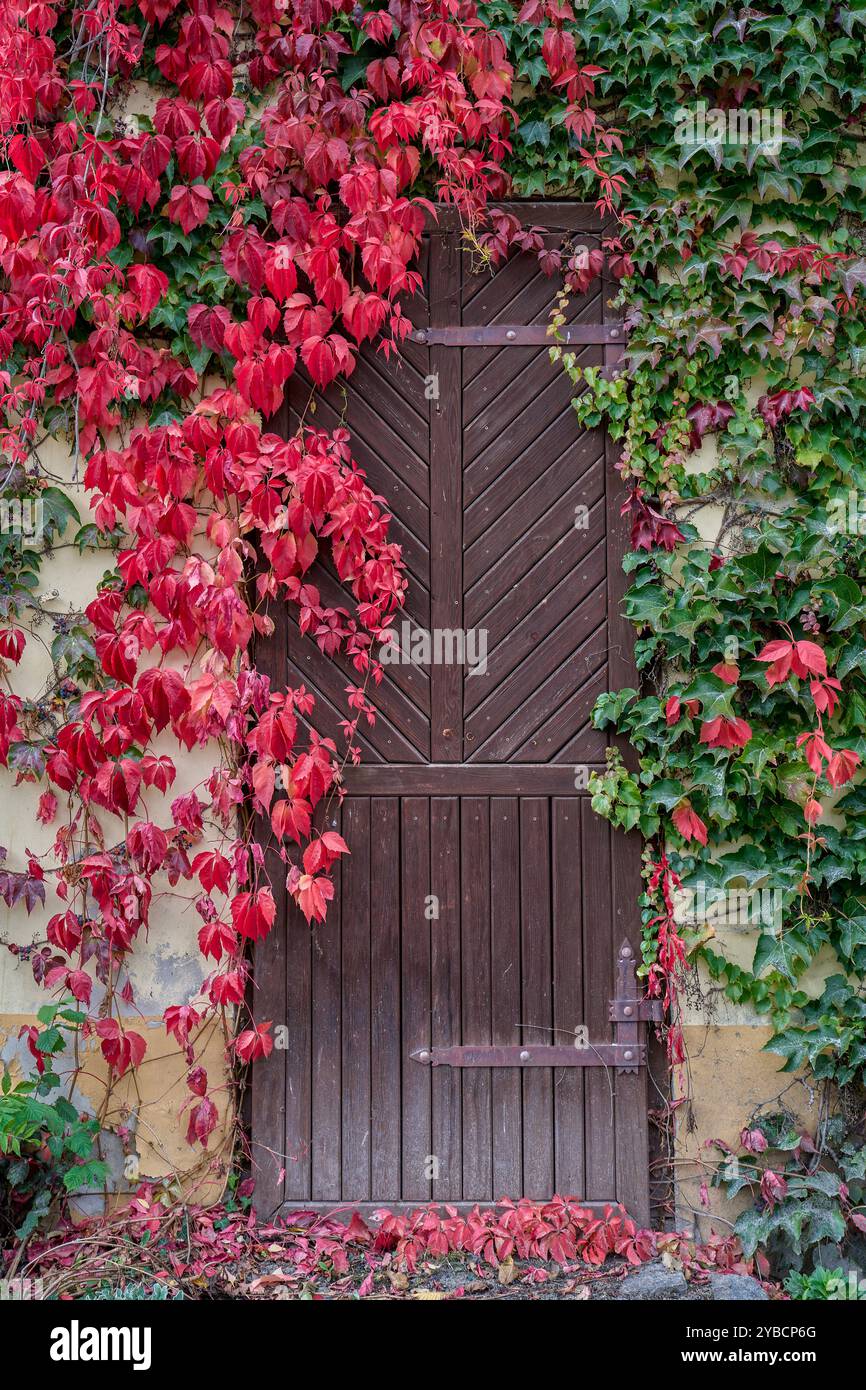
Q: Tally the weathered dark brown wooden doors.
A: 1